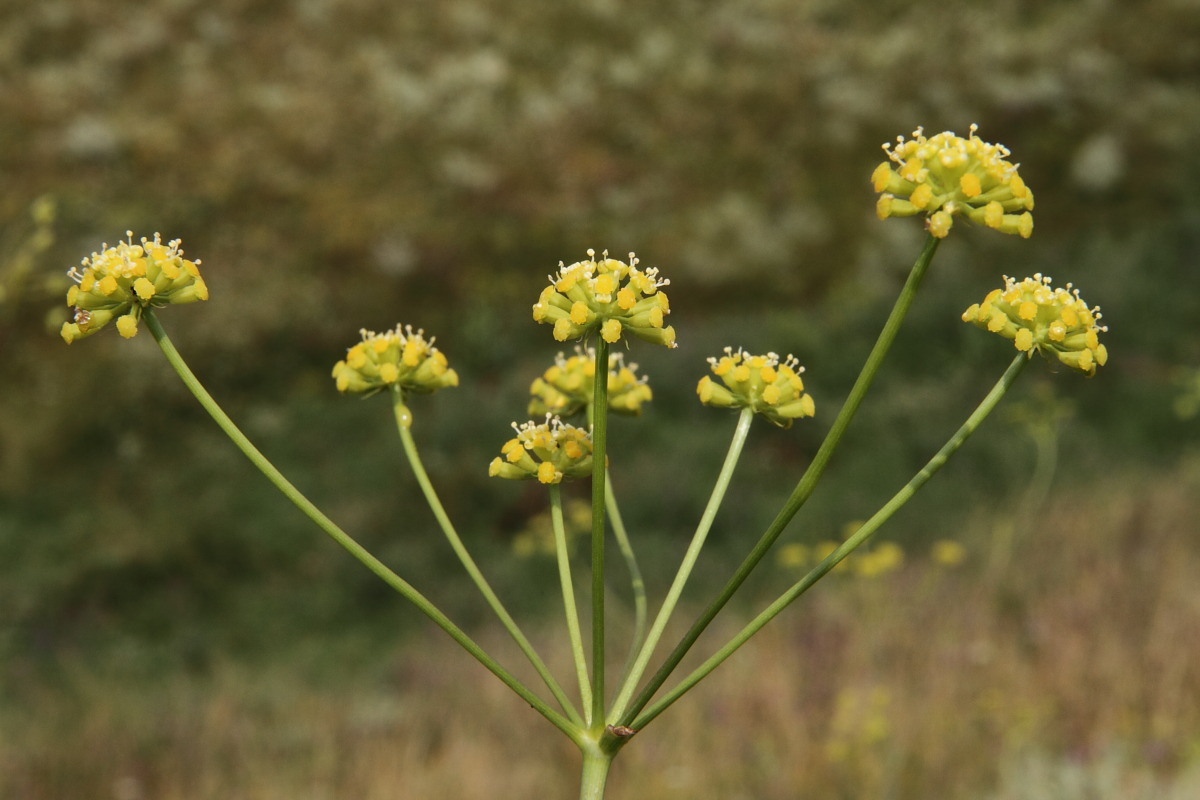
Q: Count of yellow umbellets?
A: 8